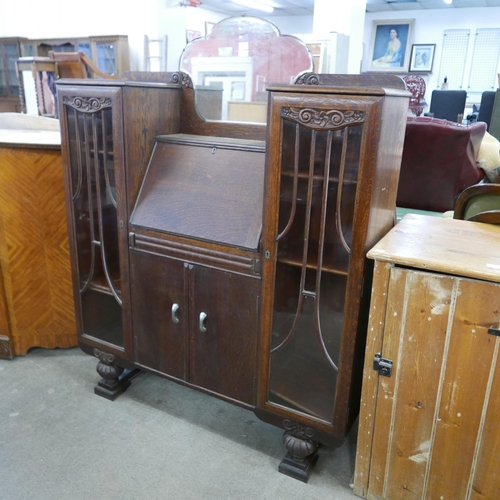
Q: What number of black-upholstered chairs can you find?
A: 2